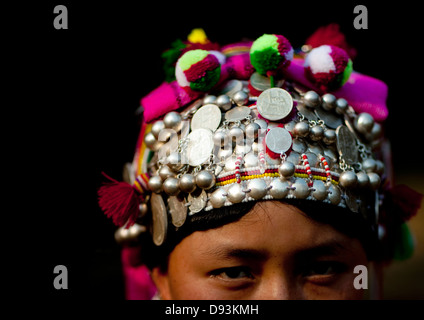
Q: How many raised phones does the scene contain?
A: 0